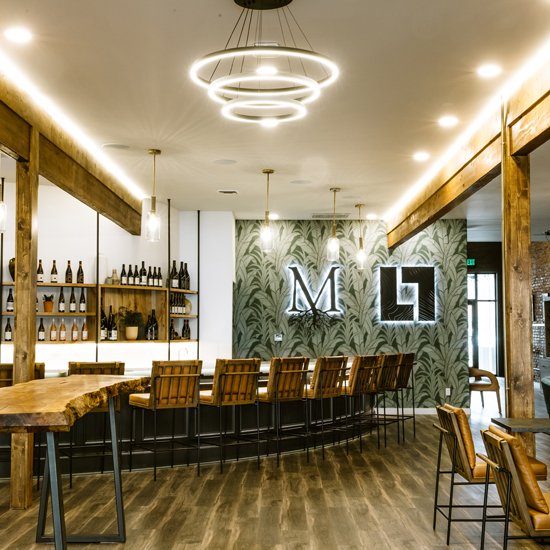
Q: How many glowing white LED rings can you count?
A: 3